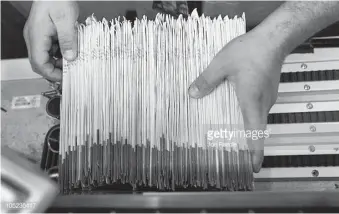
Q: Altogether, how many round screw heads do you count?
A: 6